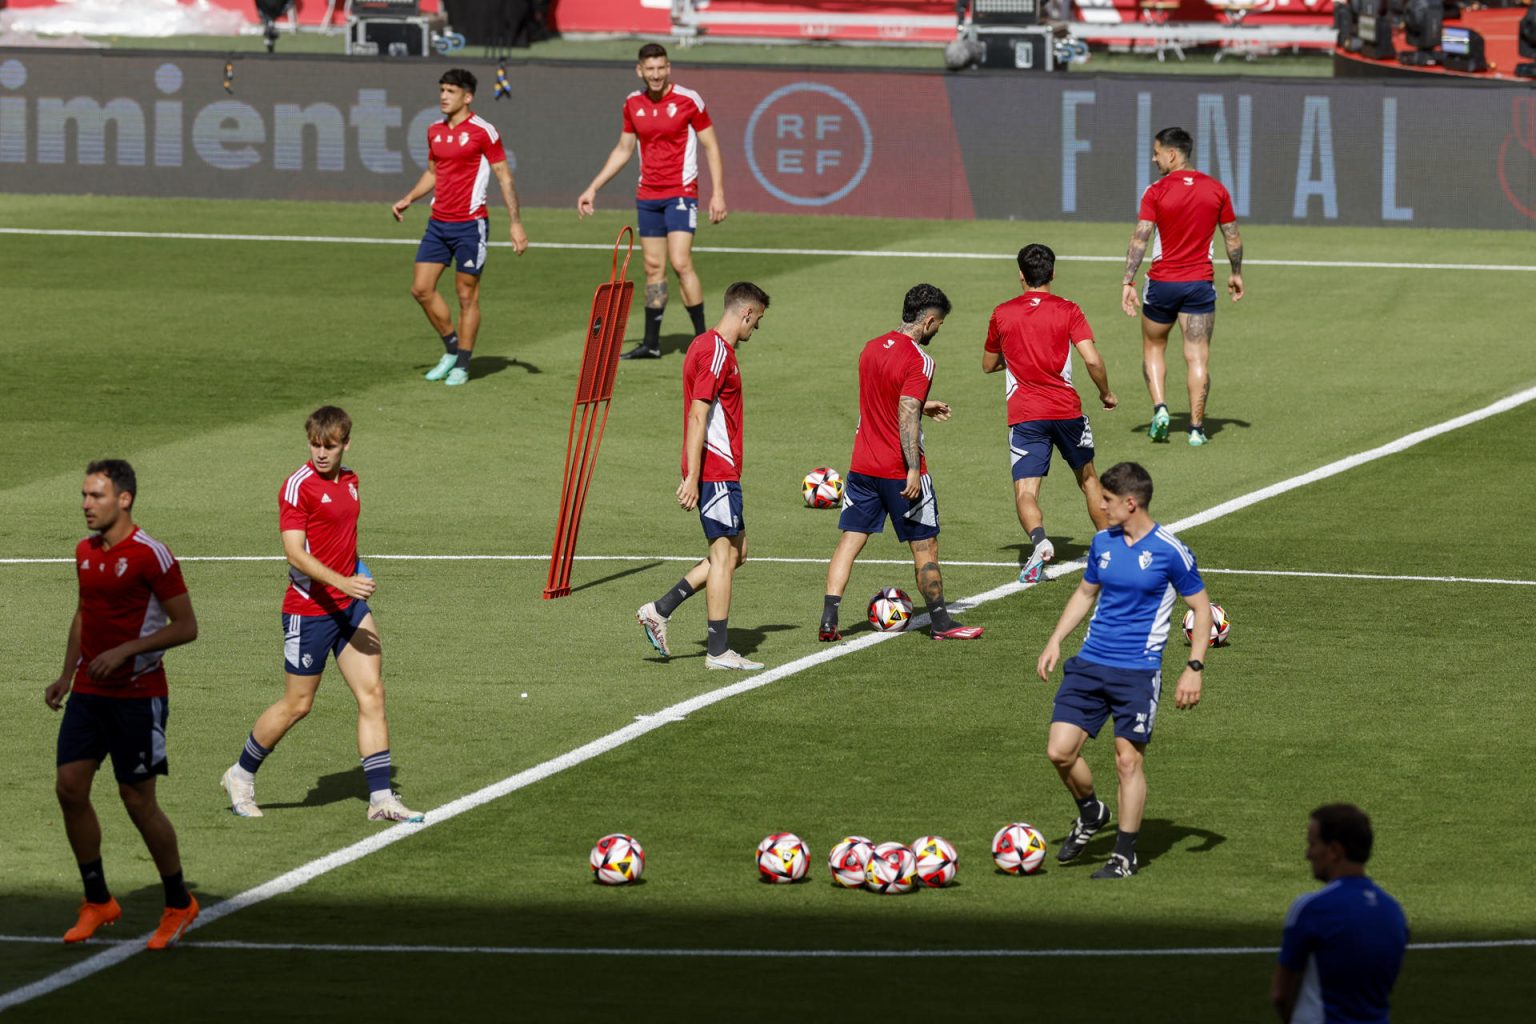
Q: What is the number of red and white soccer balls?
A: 9